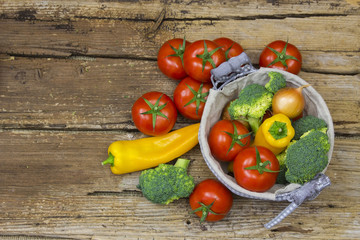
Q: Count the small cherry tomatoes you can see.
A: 0